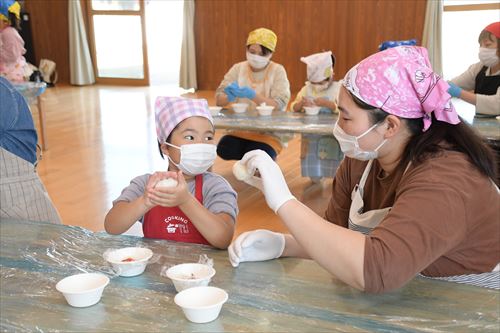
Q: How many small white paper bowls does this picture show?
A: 8